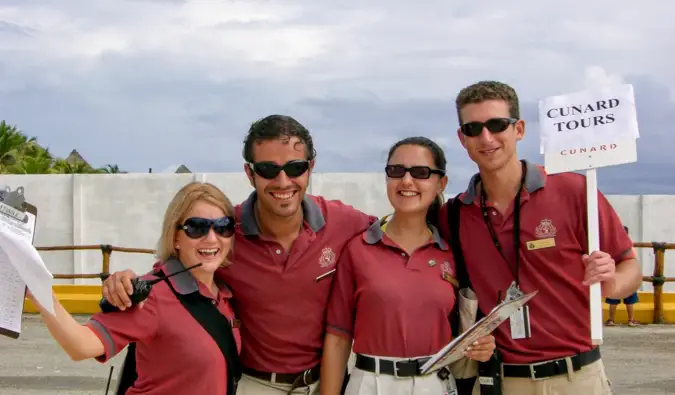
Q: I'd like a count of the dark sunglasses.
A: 4